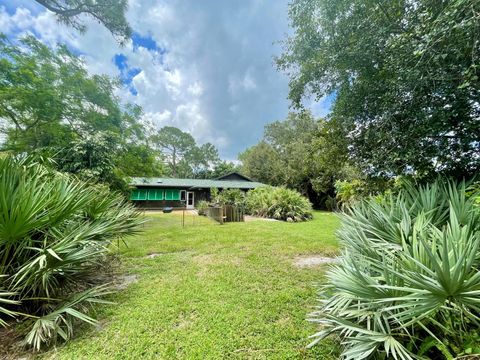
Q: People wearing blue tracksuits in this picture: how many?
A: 0